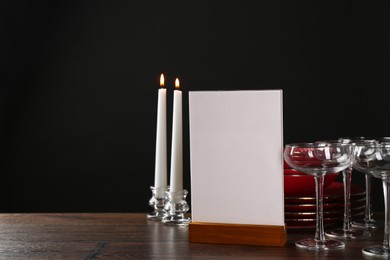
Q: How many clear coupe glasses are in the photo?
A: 4